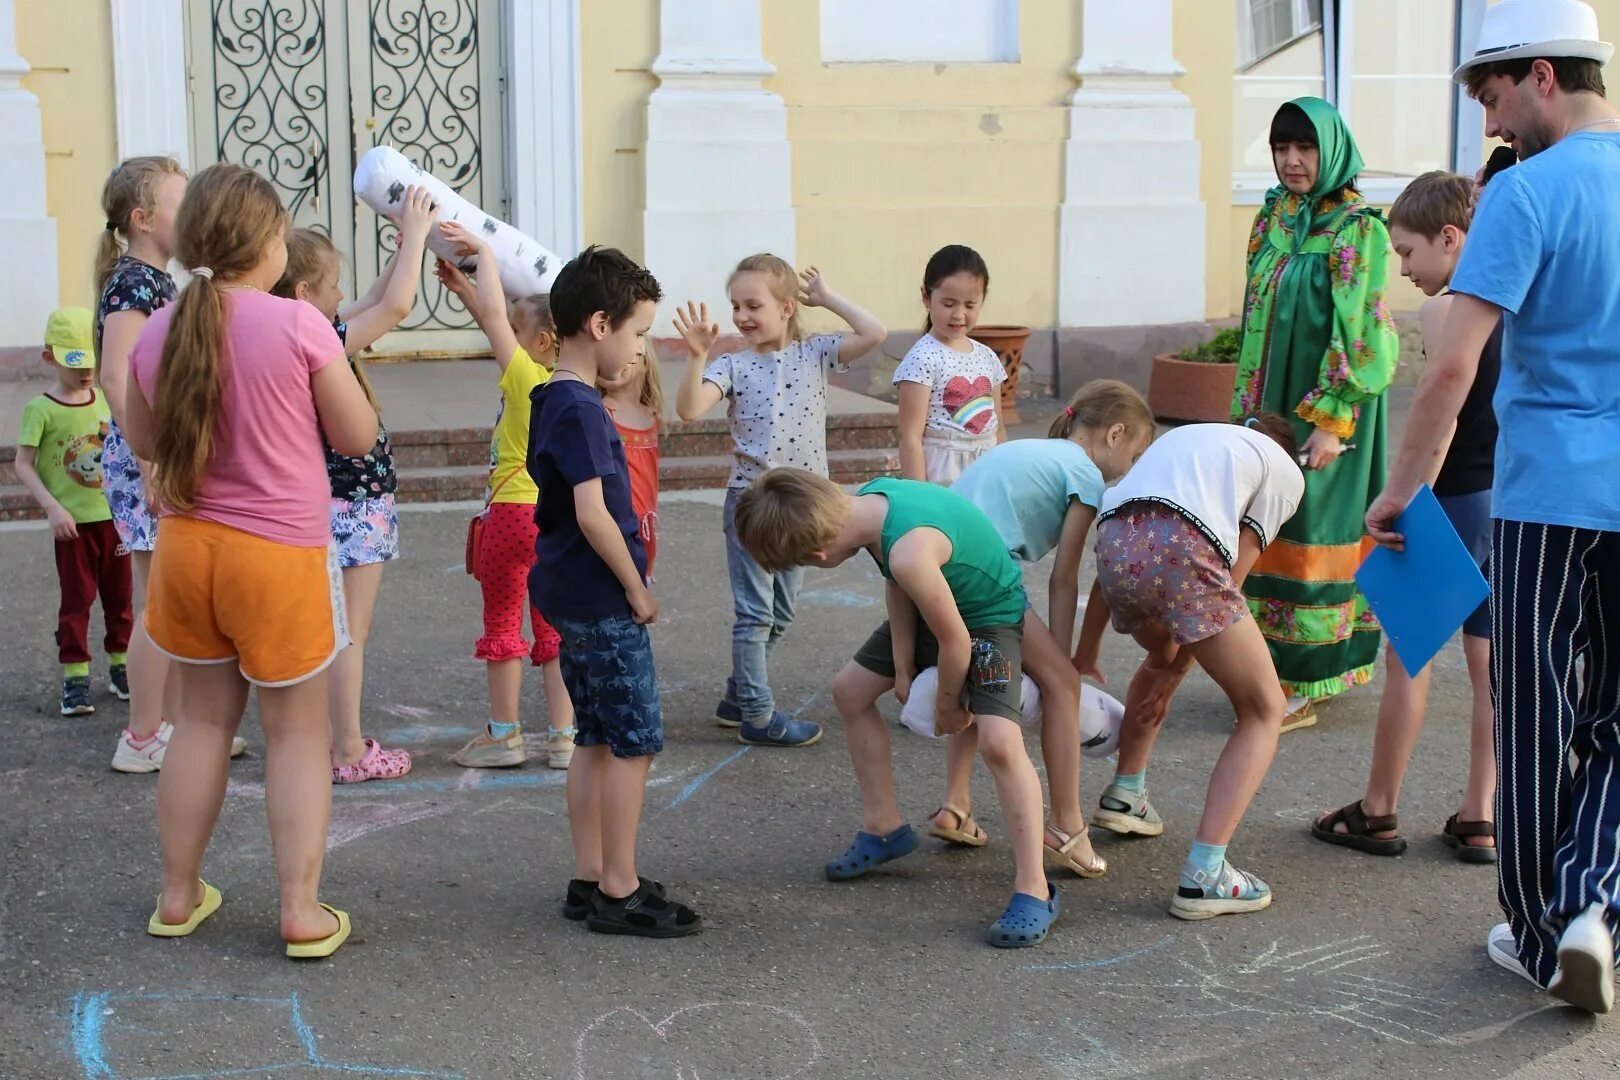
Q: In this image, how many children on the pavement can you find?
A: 13